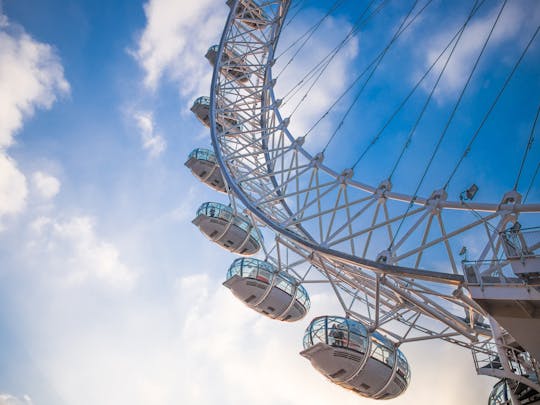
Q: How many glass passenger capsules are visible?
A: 8